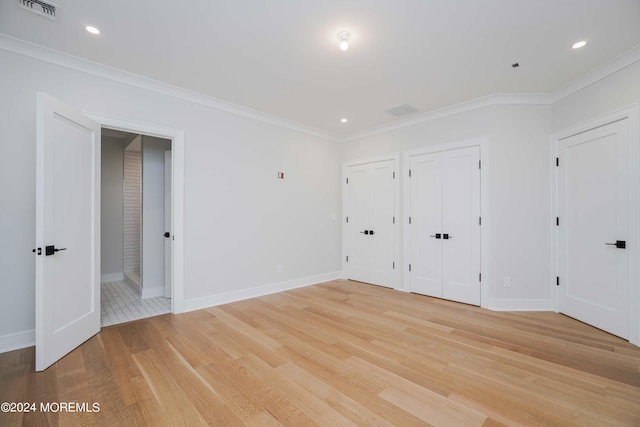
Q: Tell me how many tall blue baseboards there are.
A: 0